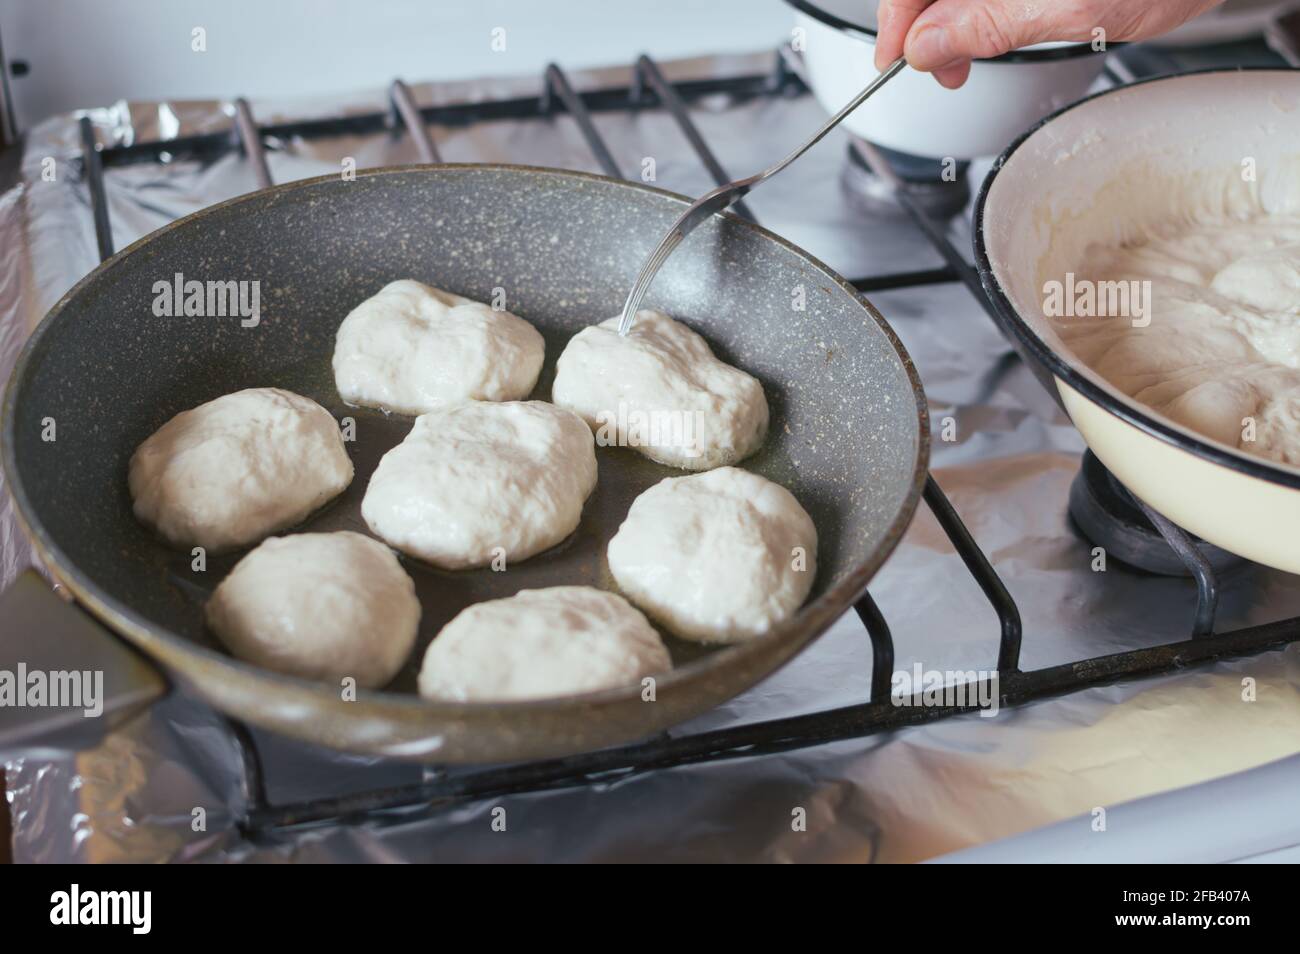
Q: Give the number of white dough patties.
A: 7